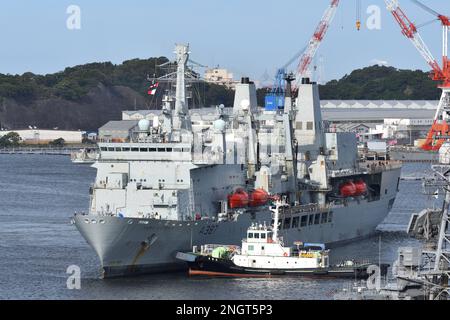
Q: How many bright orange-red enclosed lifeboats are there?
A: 4